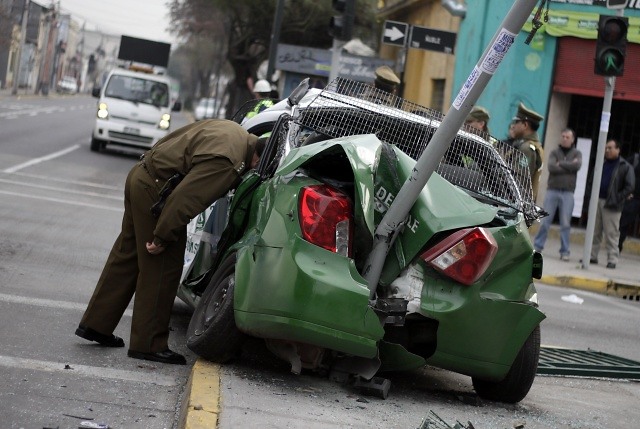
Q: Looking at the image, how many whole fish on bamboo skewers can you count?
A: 0